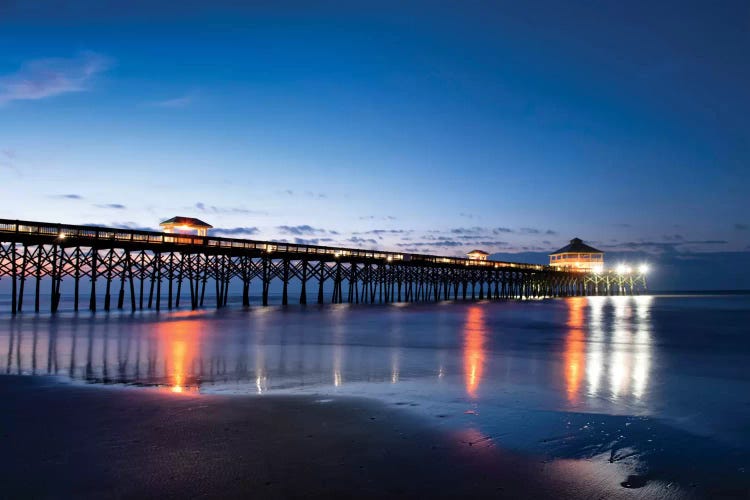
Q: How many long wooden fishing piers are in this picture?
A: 1